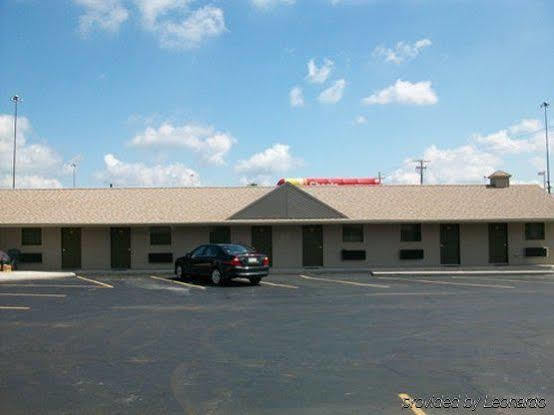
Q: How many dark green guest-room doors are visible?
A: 6